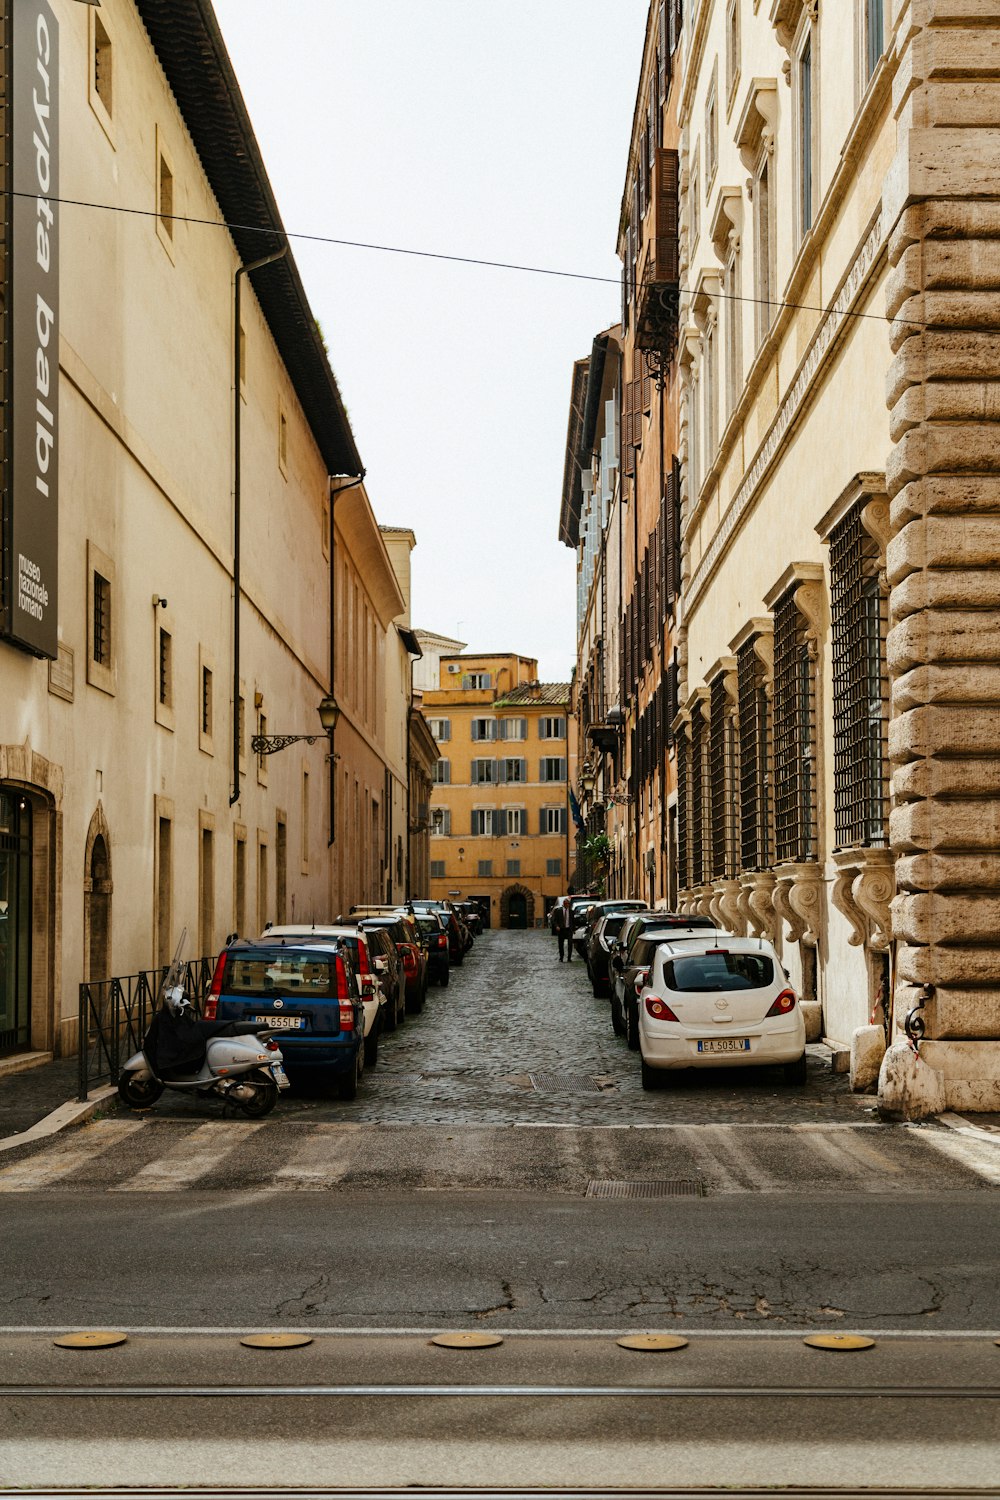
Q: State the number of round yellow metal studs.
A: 5